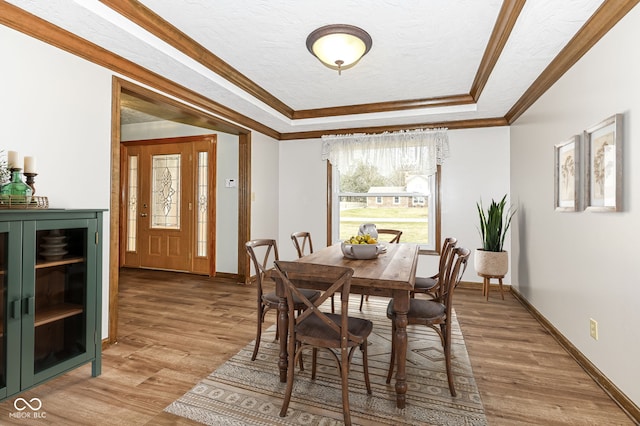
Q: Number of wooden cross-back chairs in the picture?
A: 6